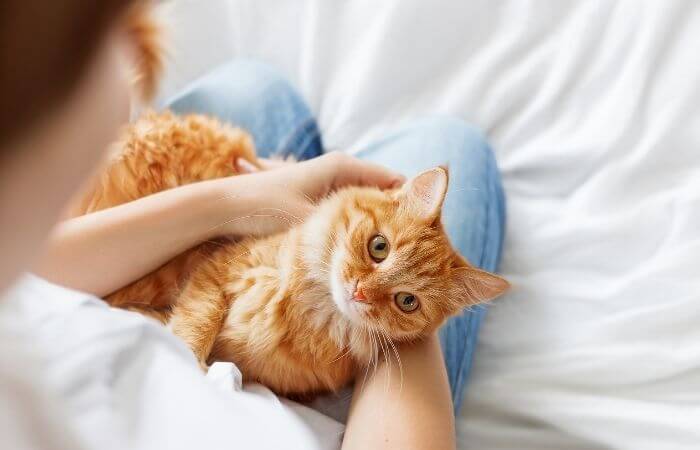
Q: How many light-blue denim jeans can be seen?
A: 1